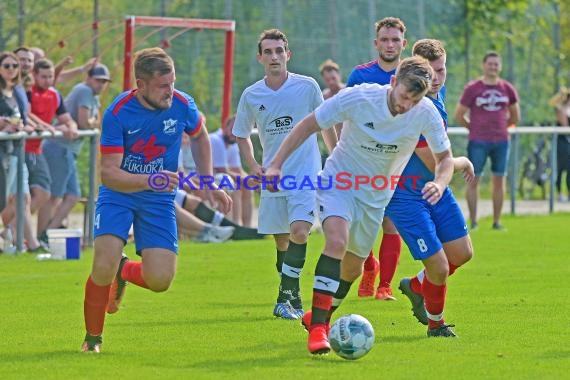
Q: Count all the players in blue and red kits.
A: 3